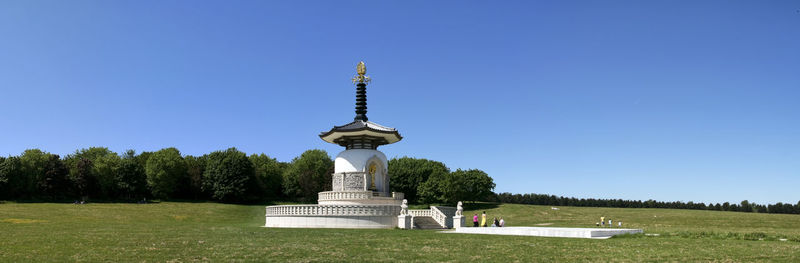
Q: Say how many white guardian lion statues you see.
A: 2